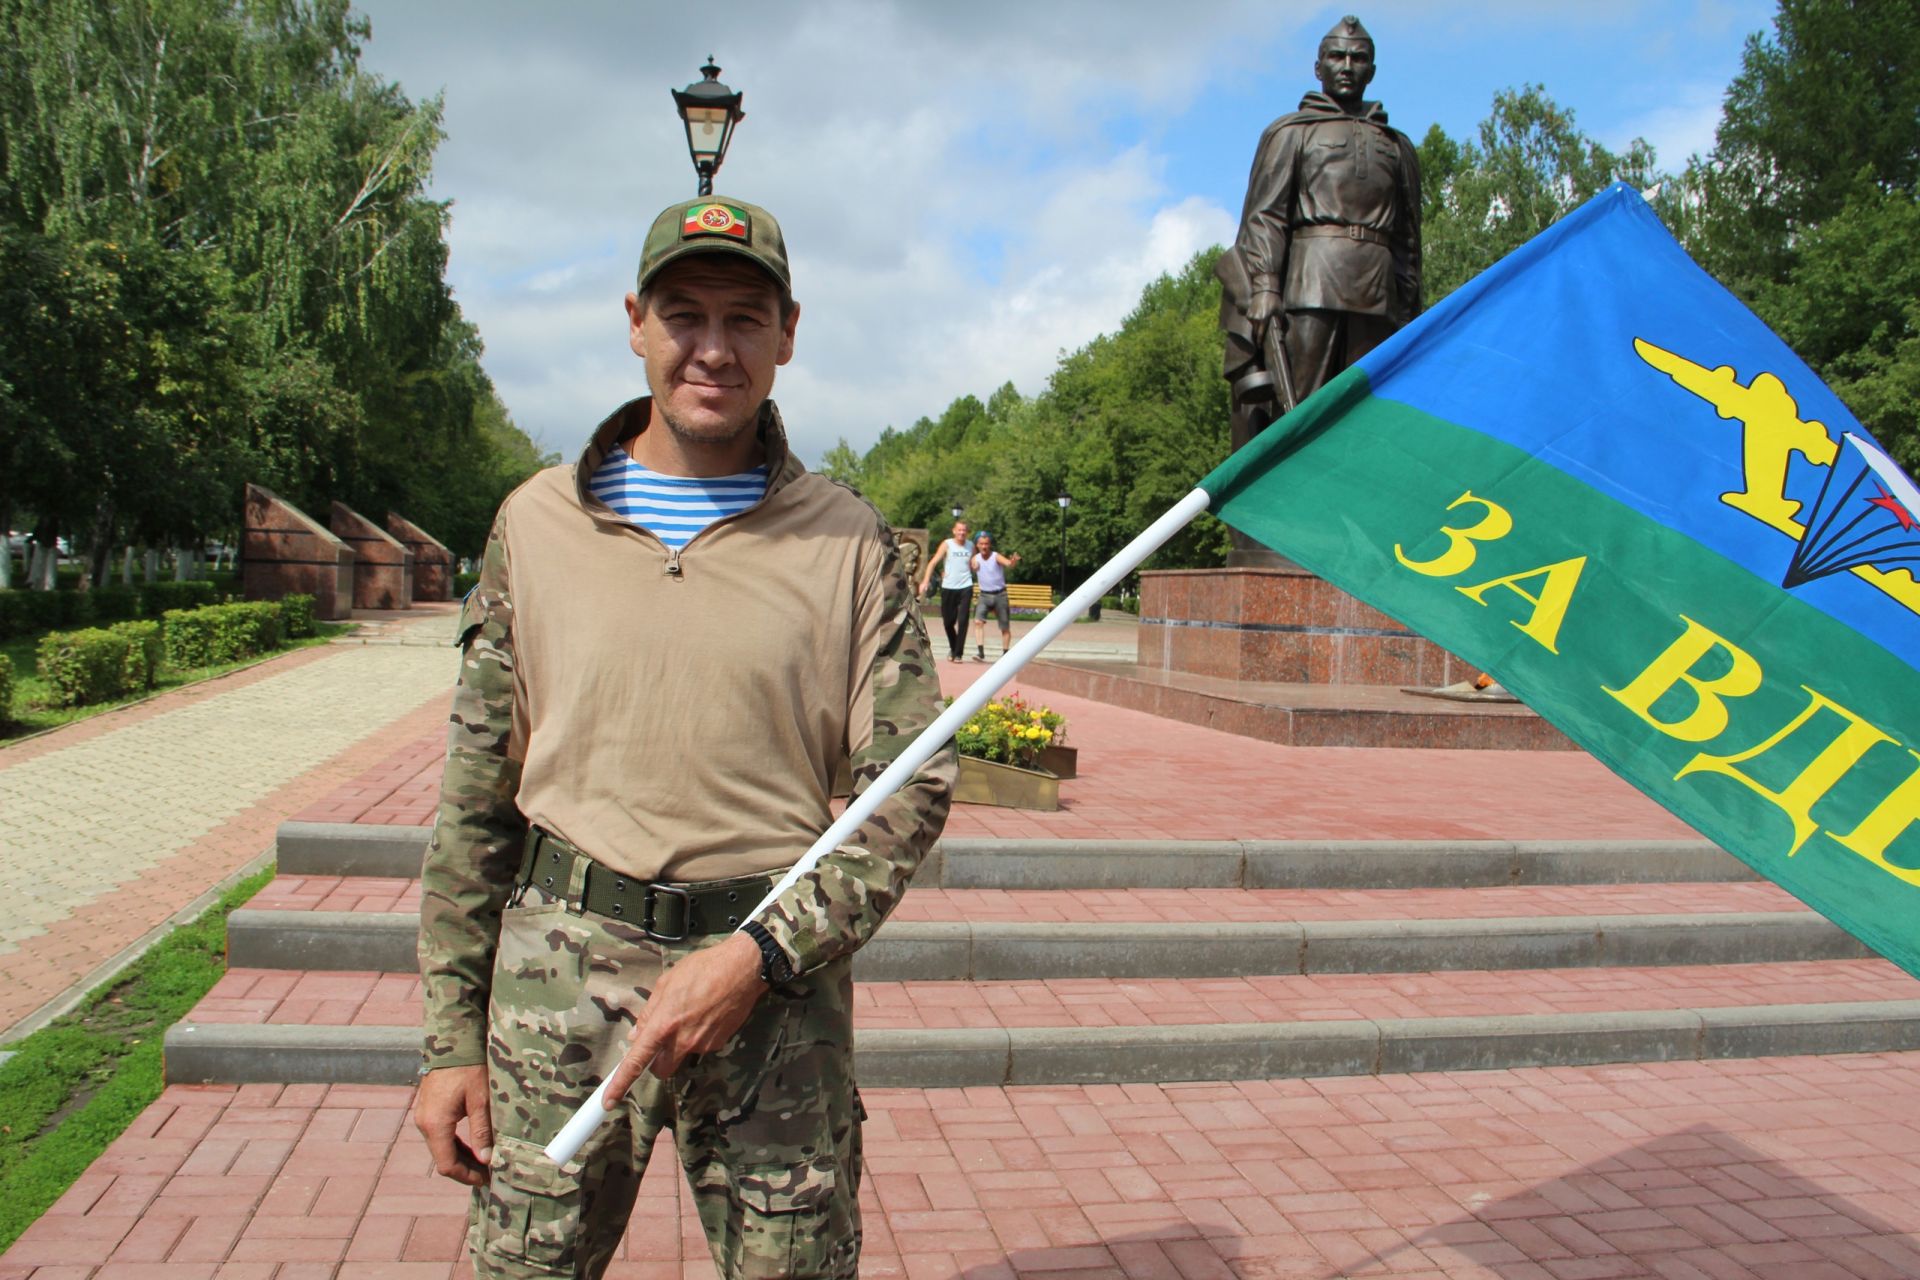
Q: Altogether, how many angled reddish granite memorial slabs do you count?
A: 3